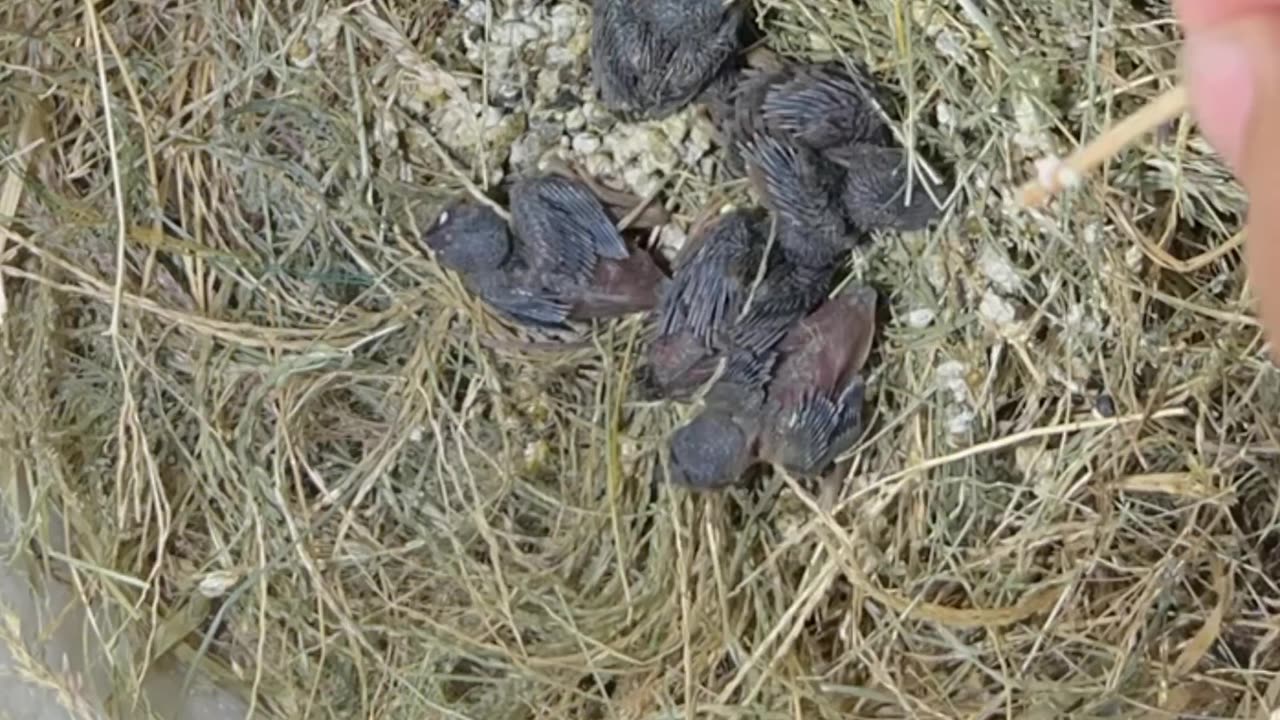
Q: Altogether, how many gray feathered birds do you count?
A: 5